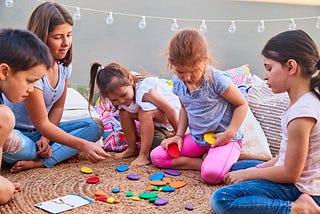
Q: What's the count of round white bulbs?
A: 10